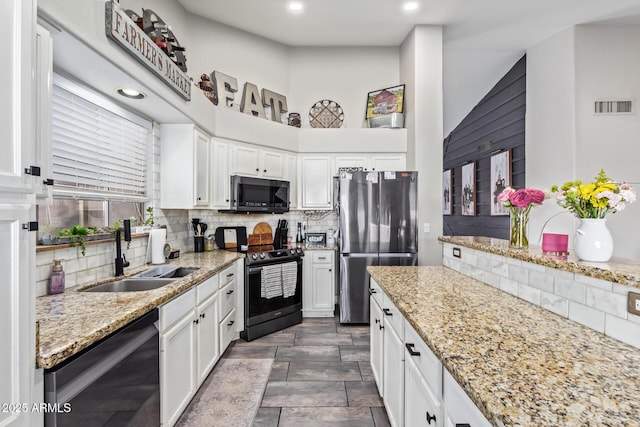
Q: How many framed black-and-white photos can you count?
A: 3